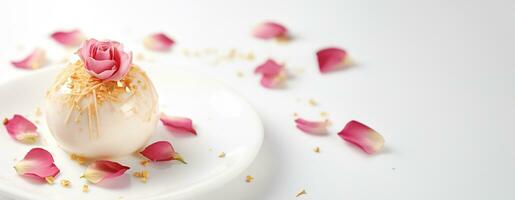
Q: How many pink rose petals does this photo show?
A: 13